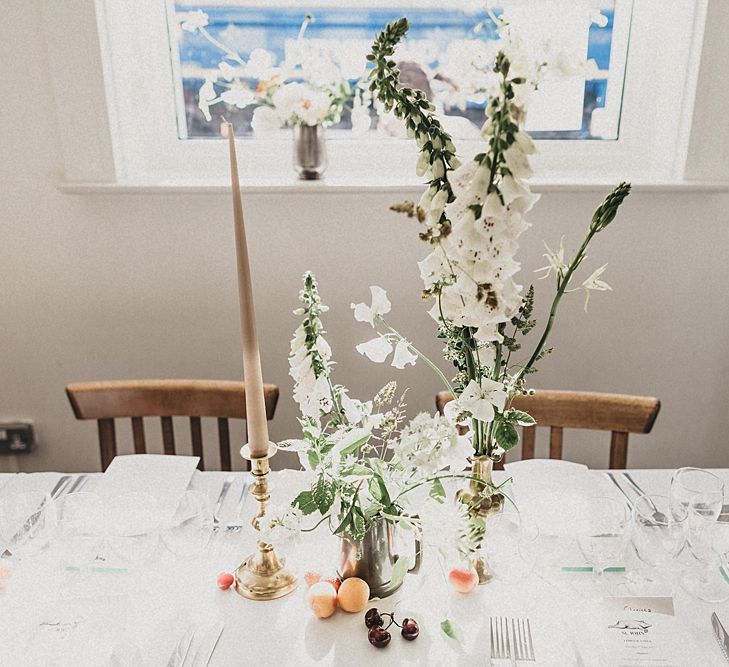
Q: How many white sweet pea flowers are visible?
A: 3